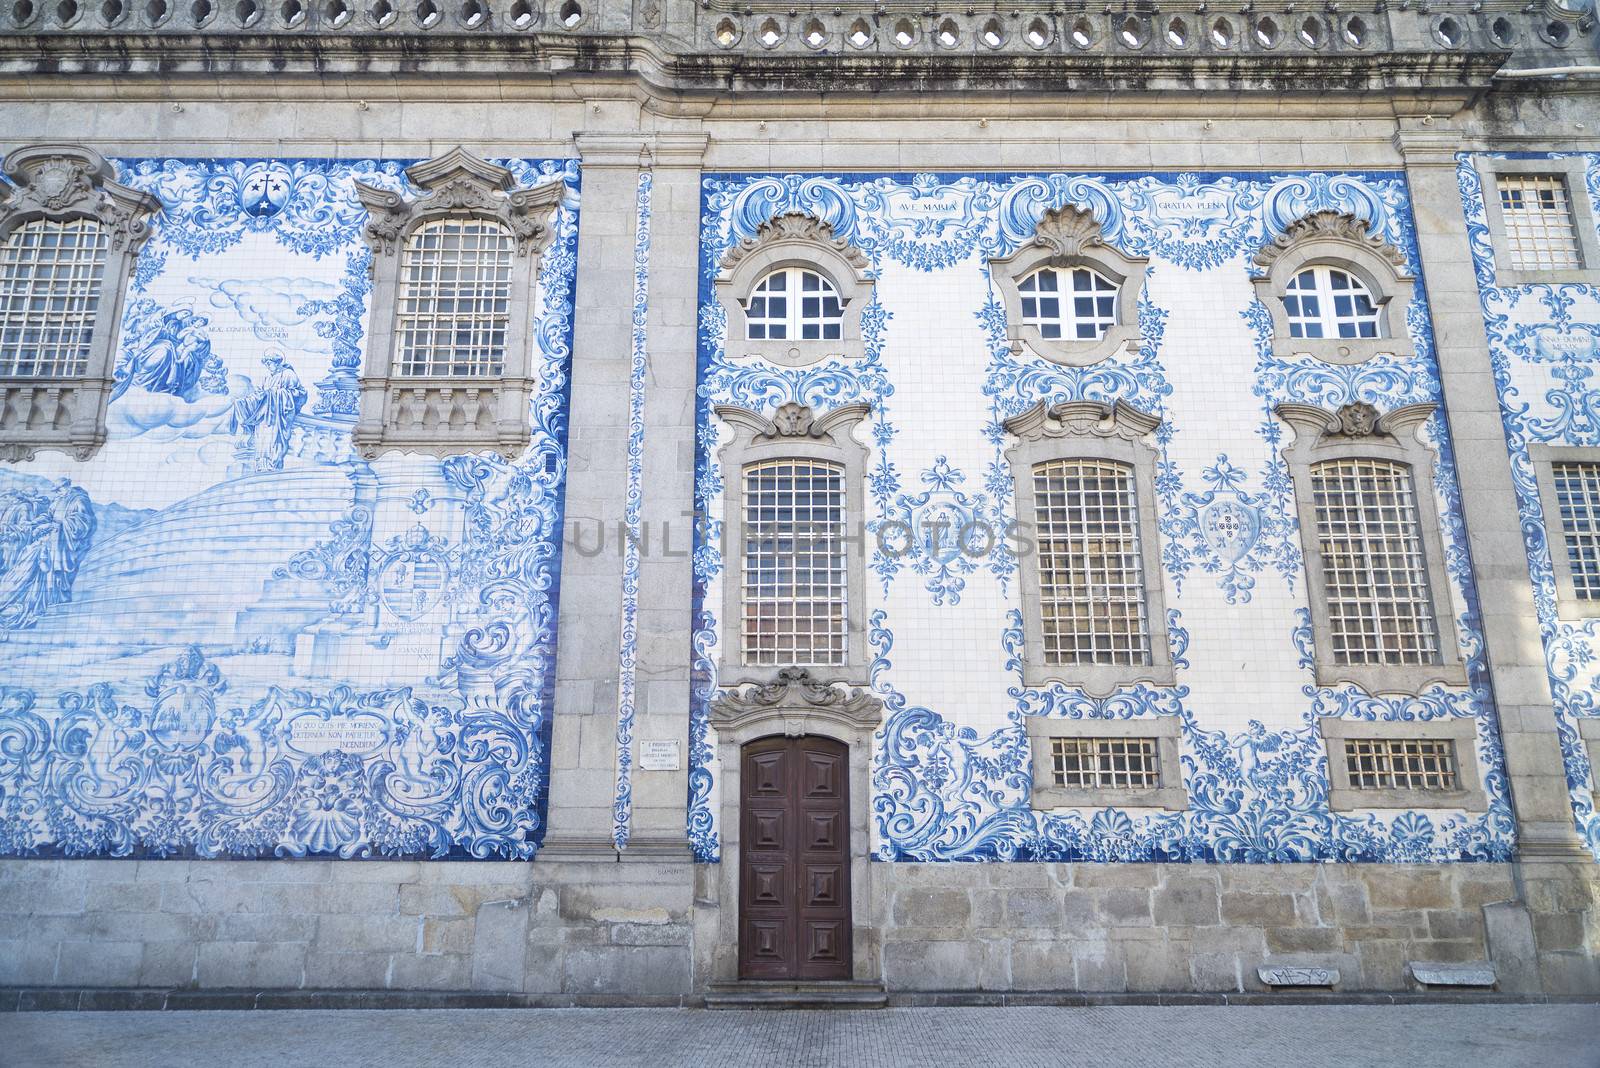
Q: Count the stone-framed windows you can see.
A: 12